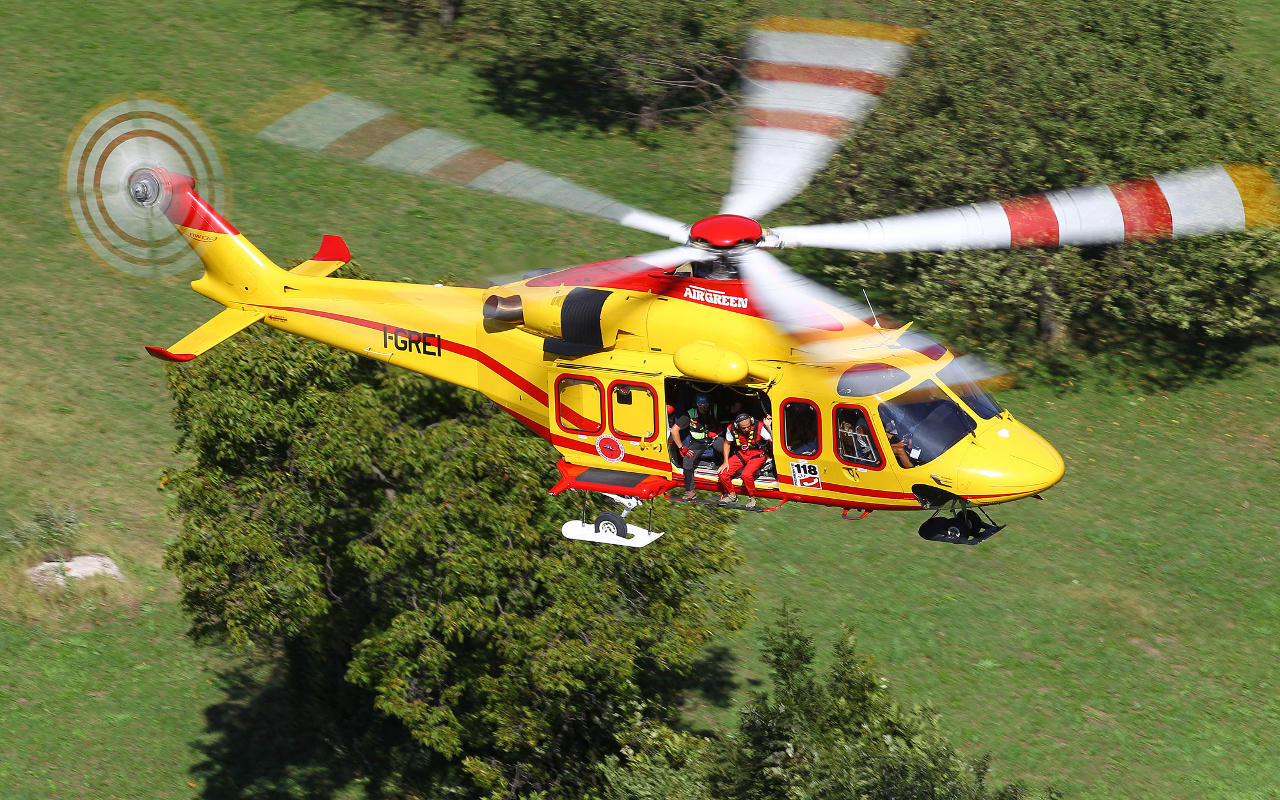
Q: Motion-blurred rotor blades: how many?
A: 5